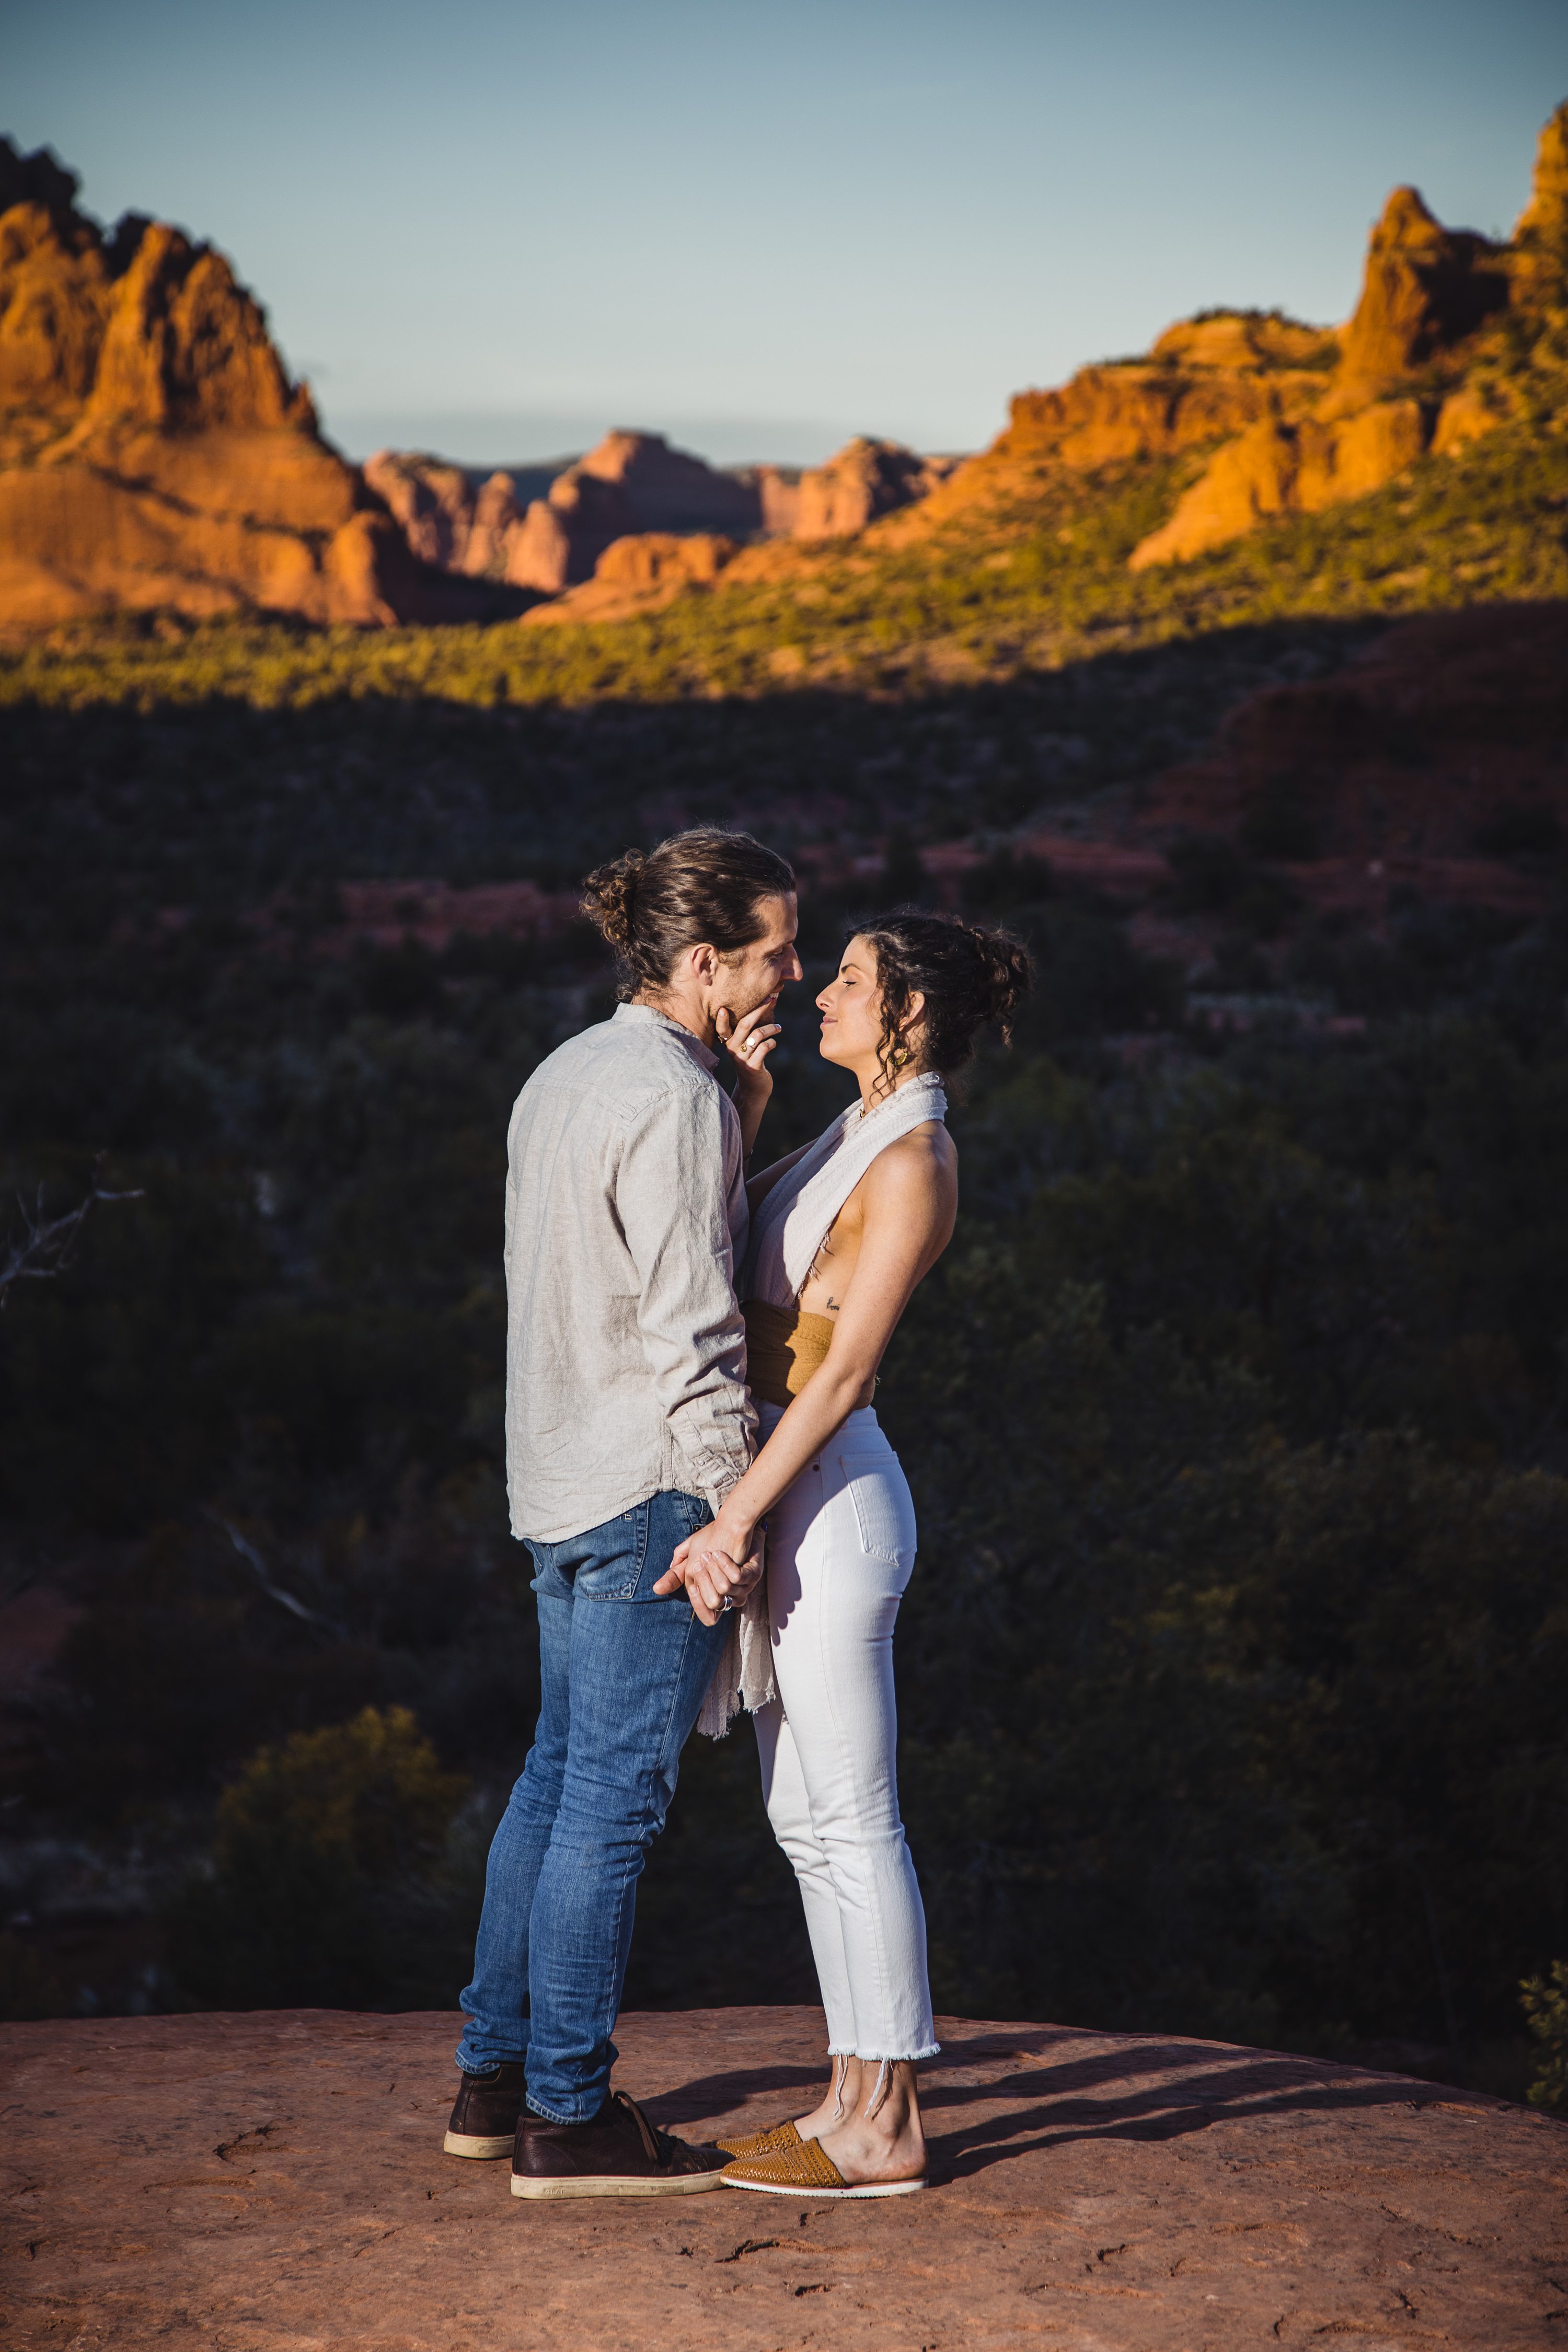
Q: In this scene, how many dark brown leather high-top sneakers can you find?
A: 2